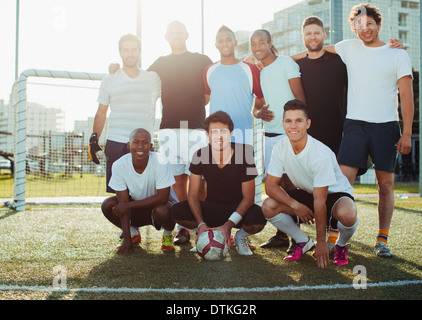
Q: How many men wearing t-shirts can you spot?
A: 9